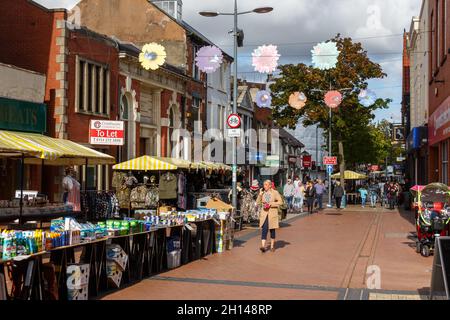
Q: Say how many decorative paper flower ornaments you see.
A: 8